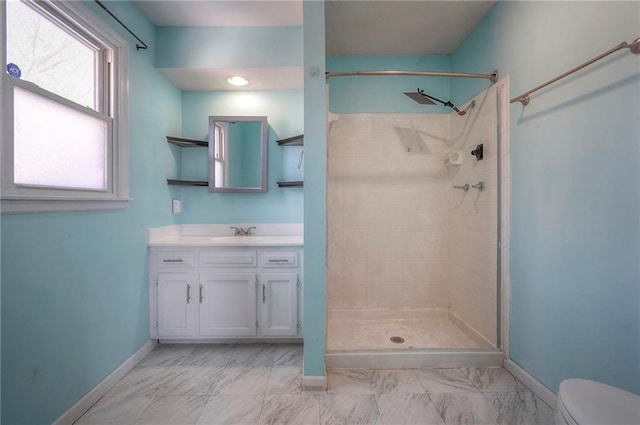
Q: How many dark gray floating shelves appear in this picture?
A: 4